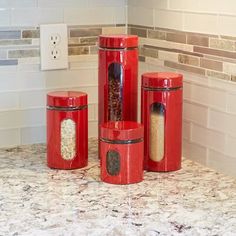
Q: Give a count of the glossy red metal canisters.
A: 4